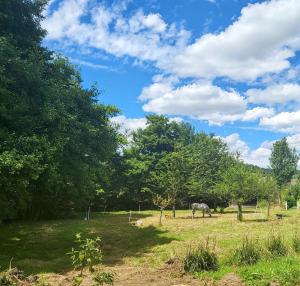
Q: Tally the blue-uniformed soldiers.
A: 0